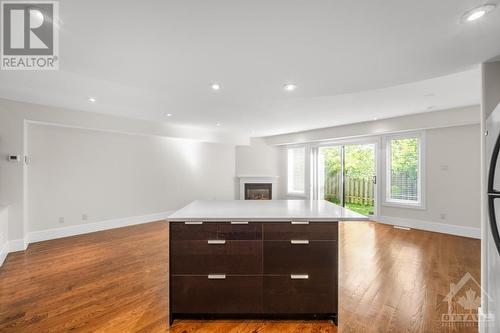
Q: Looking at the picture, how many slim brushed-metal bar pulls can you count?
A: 7